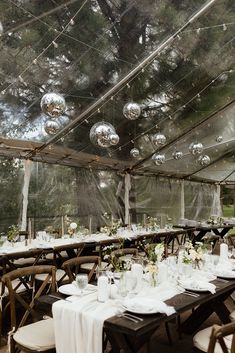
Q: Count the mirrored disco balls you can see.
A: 12